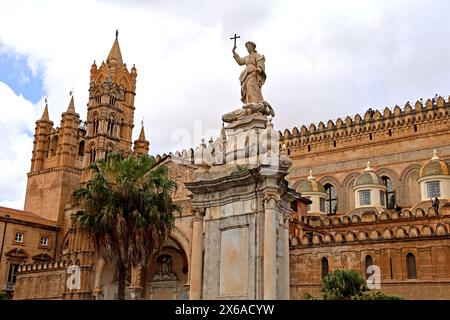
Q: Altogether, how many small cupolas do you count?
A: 3